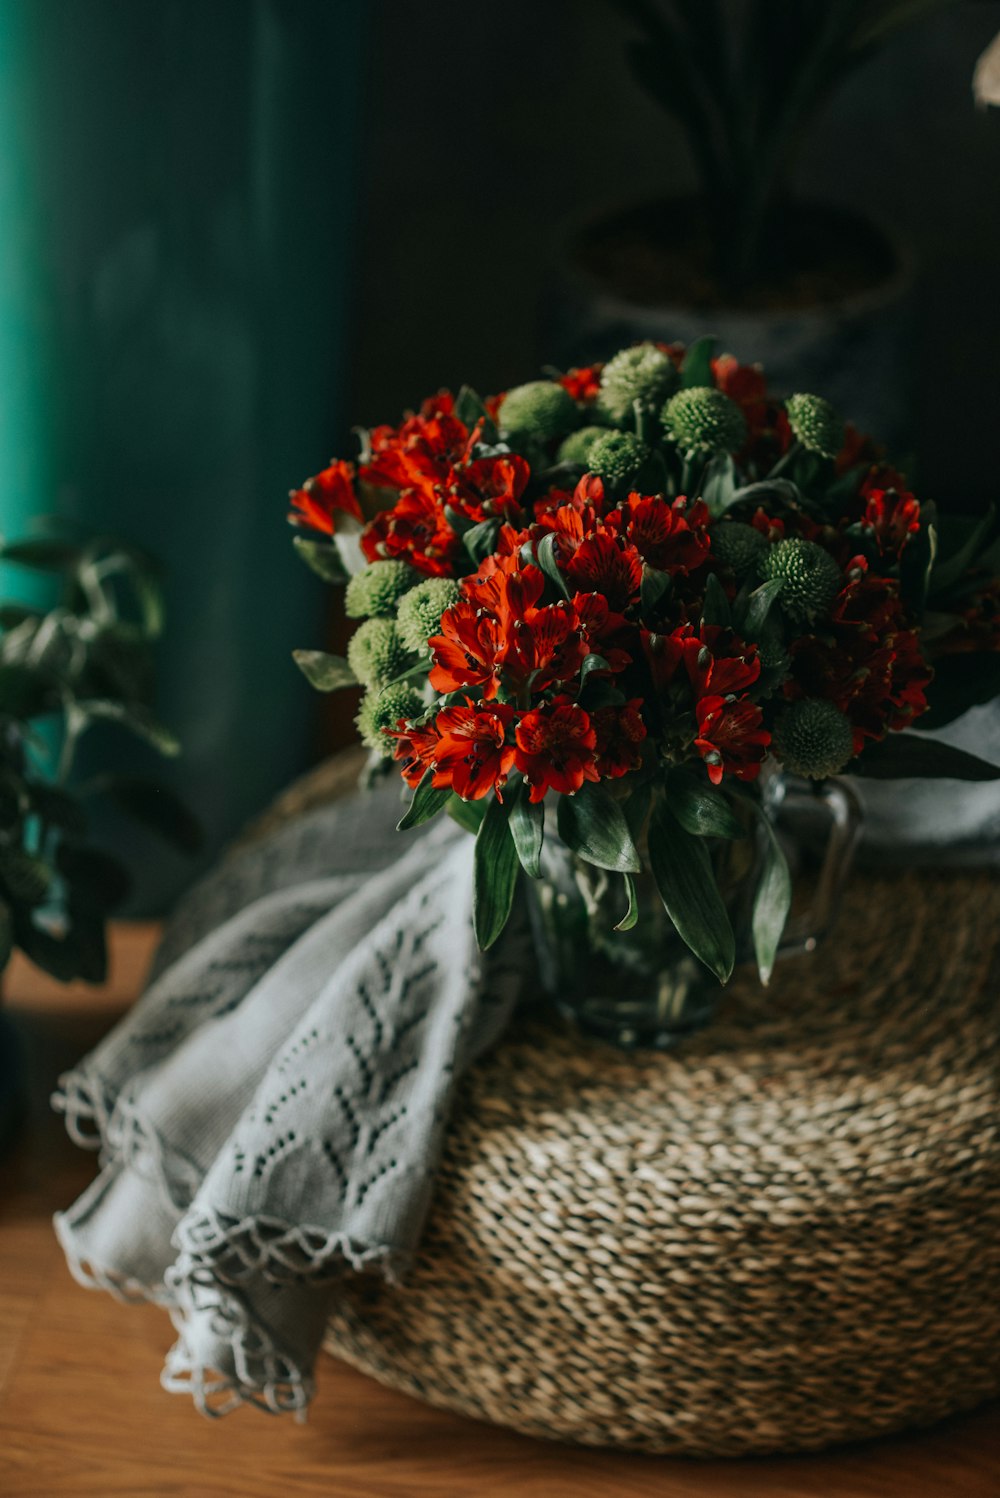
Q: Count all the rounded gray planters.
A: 1